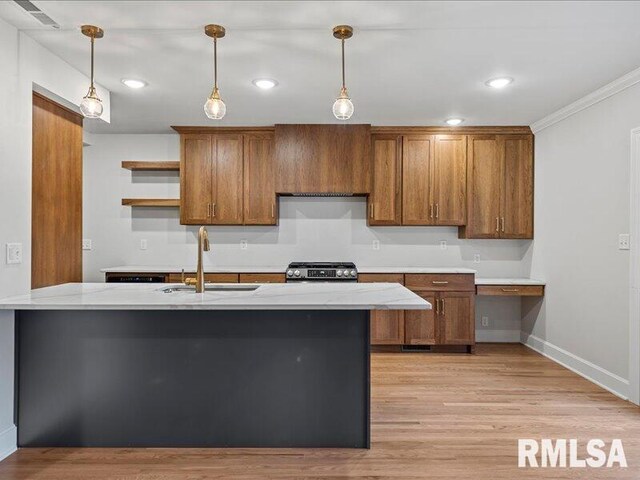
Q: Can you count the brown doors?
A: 11